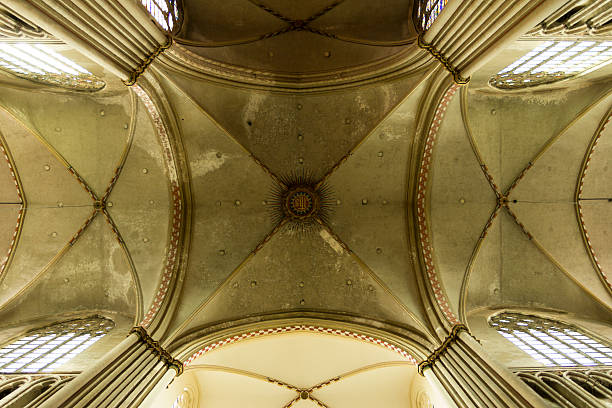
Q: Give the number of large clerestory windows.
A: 4